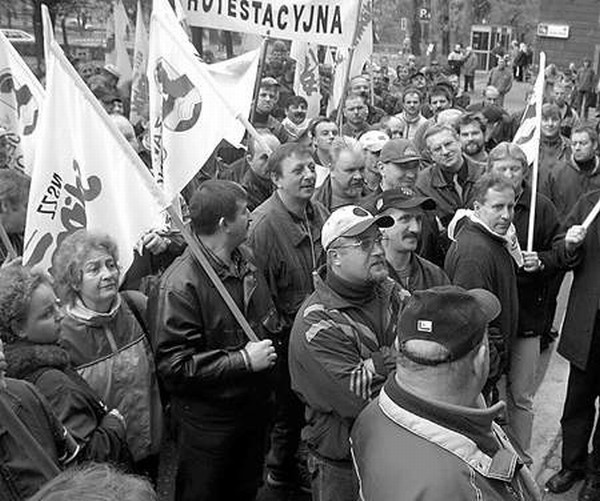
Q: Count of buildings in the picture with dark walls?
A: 1